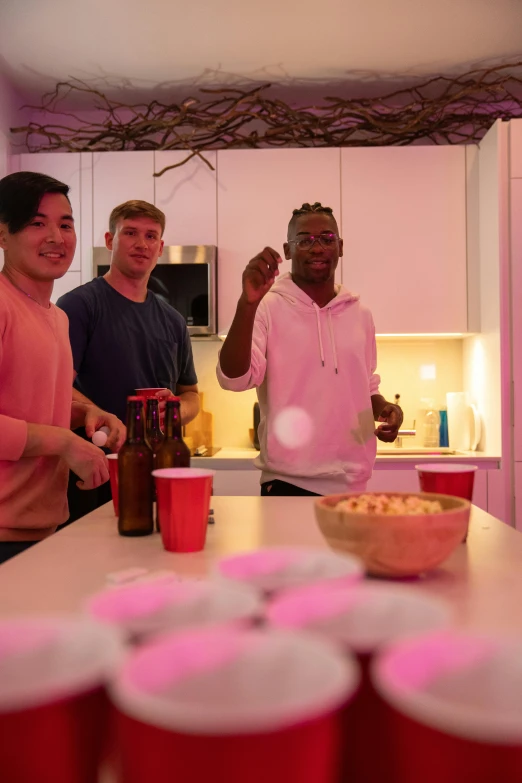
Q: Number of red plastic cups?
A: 10